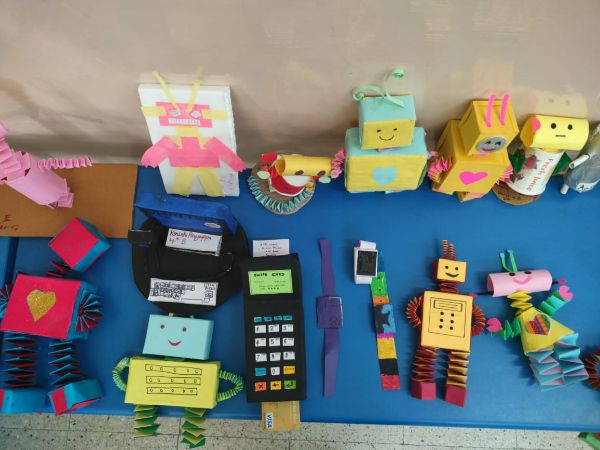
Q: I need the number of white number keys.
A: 10